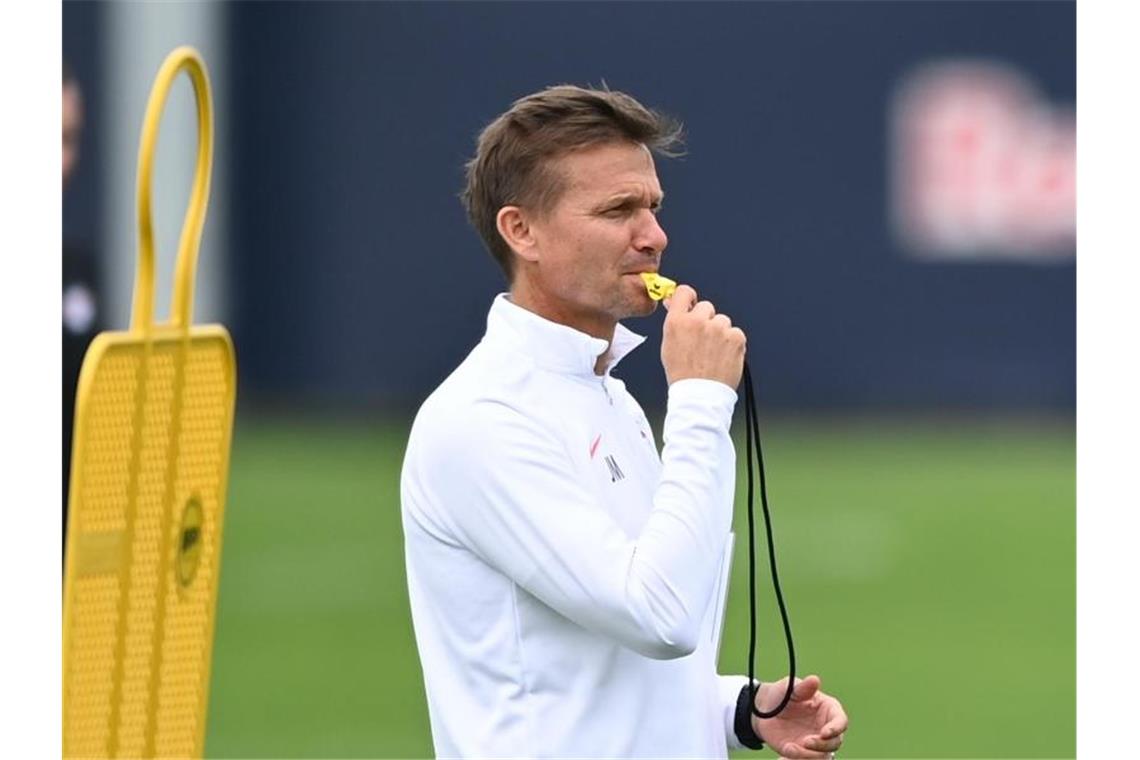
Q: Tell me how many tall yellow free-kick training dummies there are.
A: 1